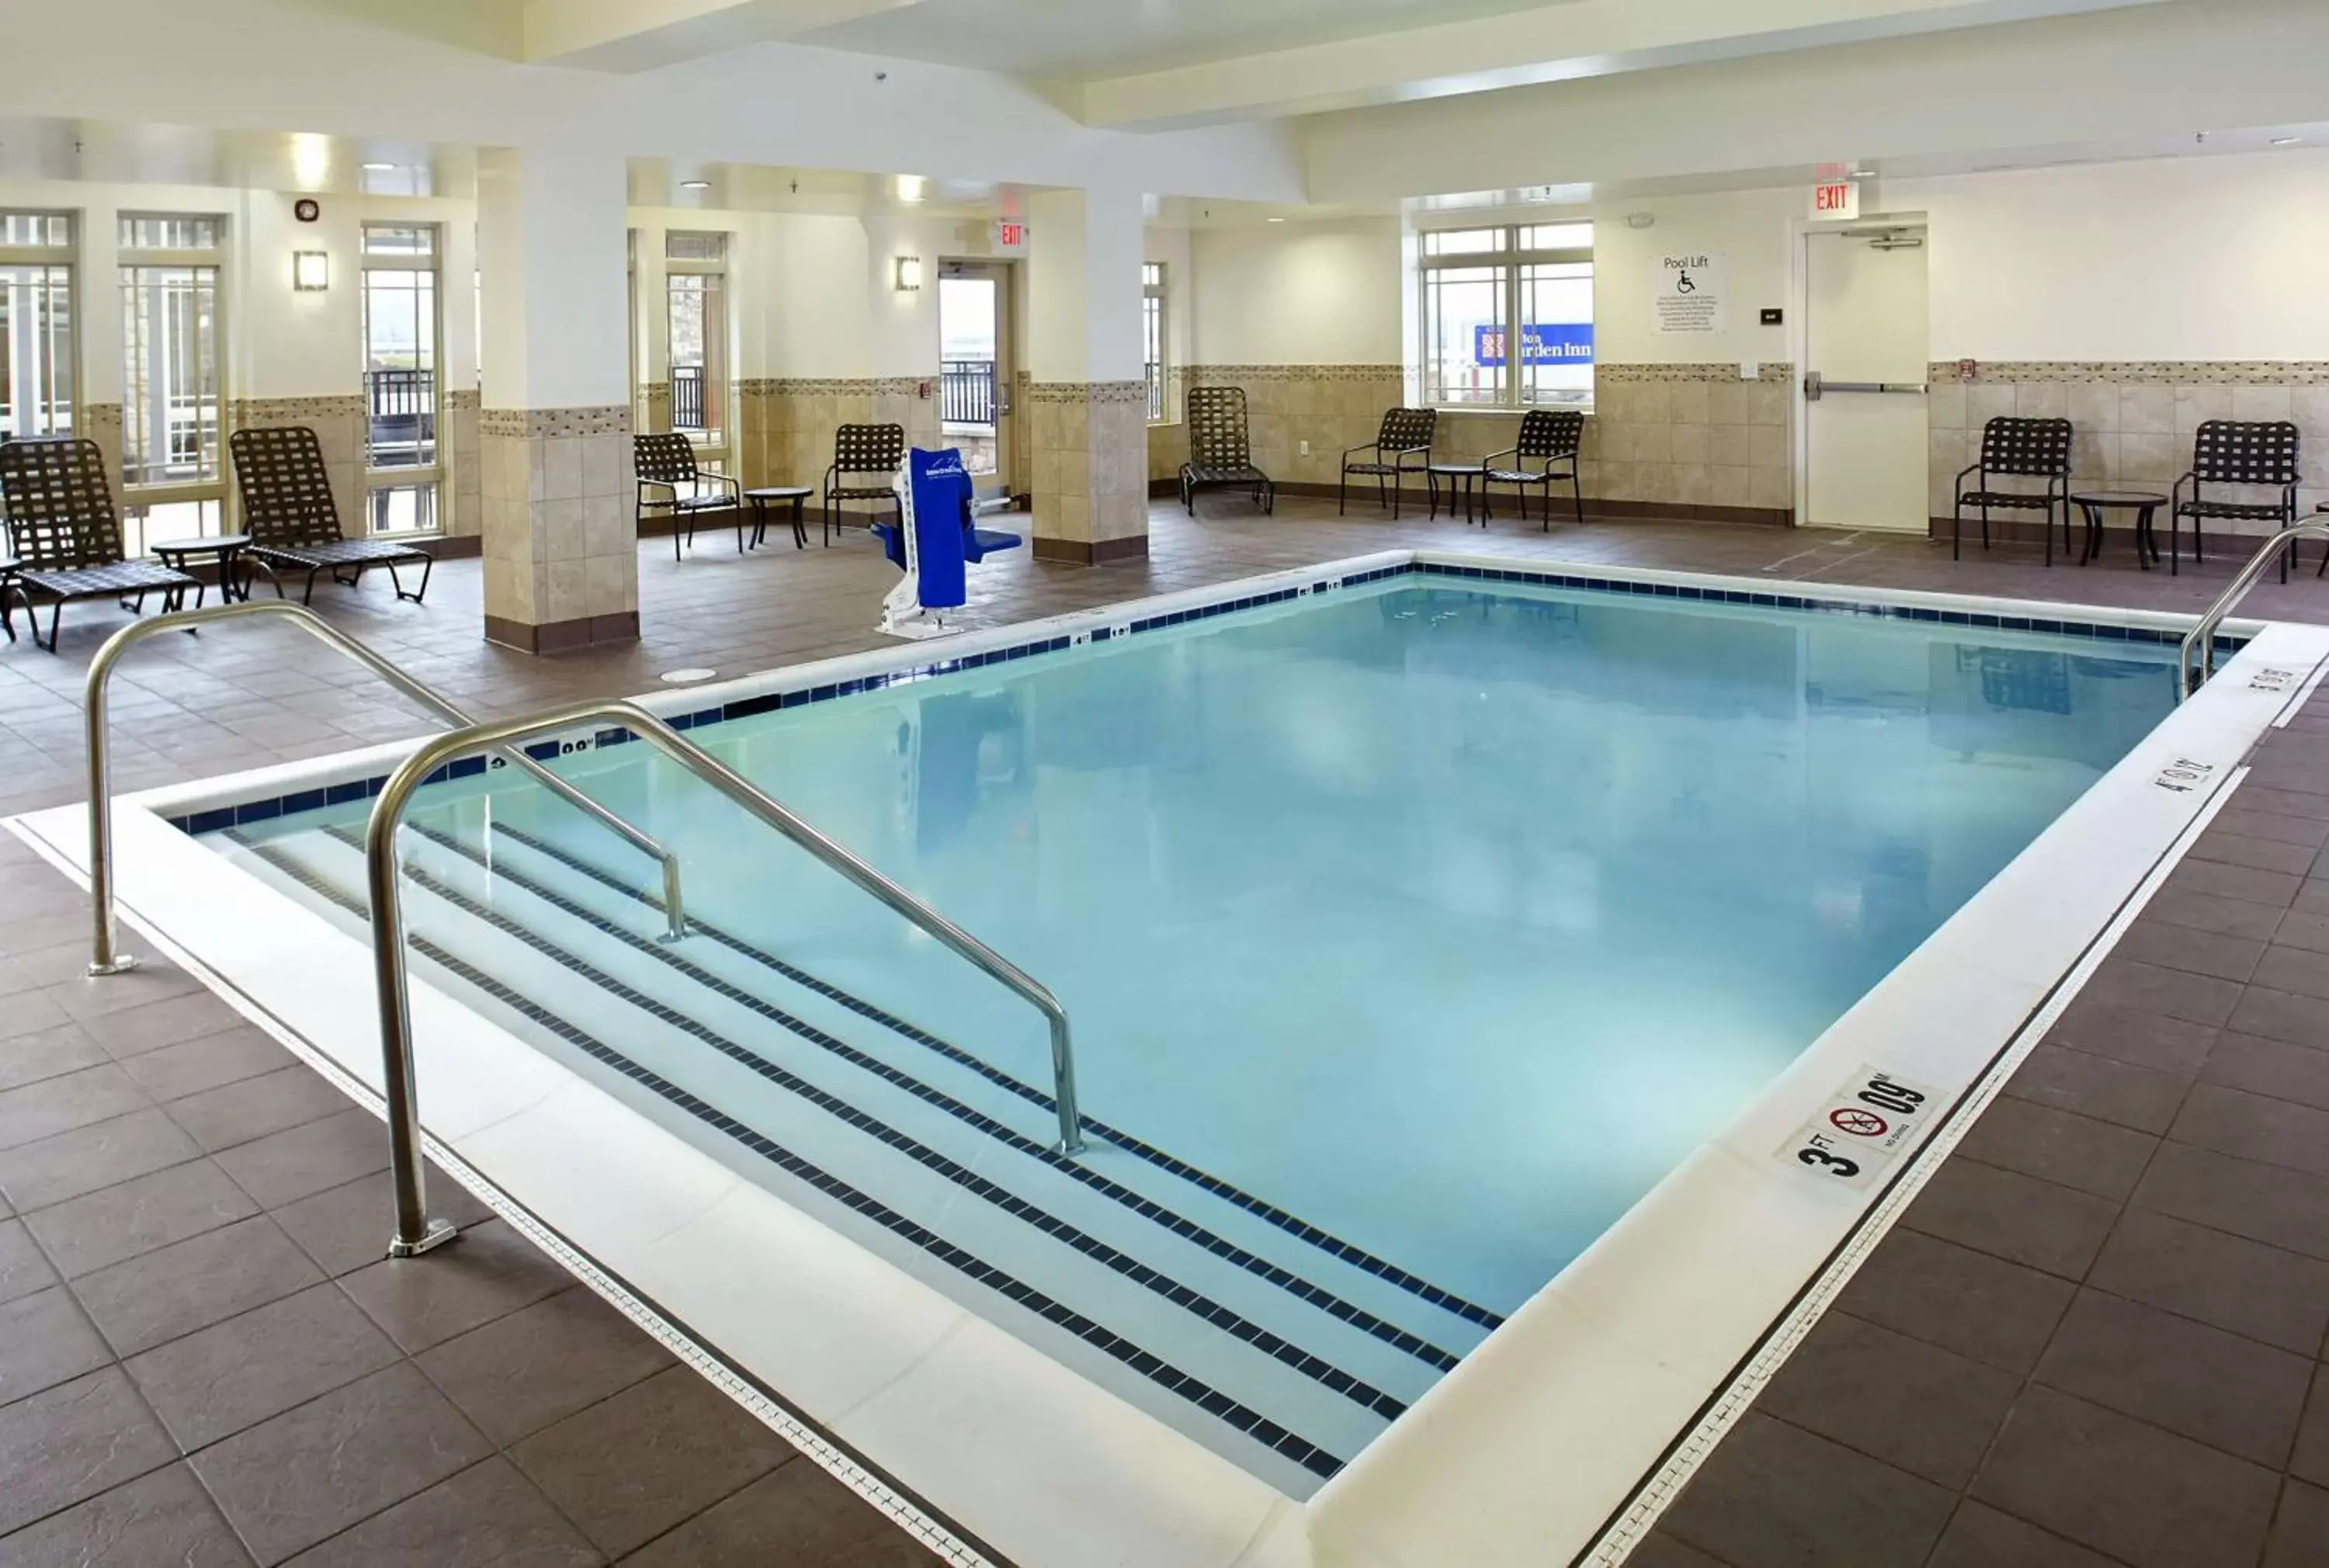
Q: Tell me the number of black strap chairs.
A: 9